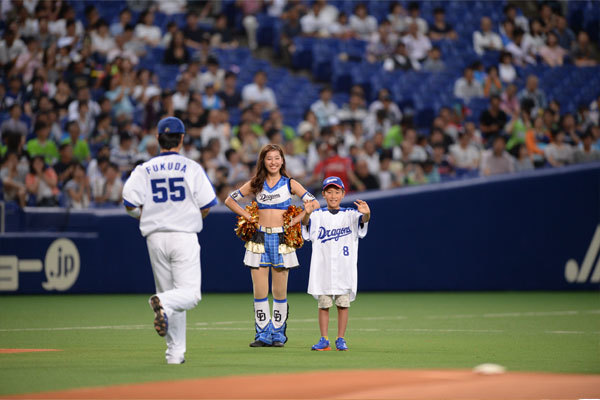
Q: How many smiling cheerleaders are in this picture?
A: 1